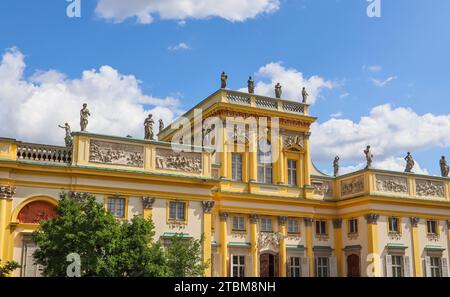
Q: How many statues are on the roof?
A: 12